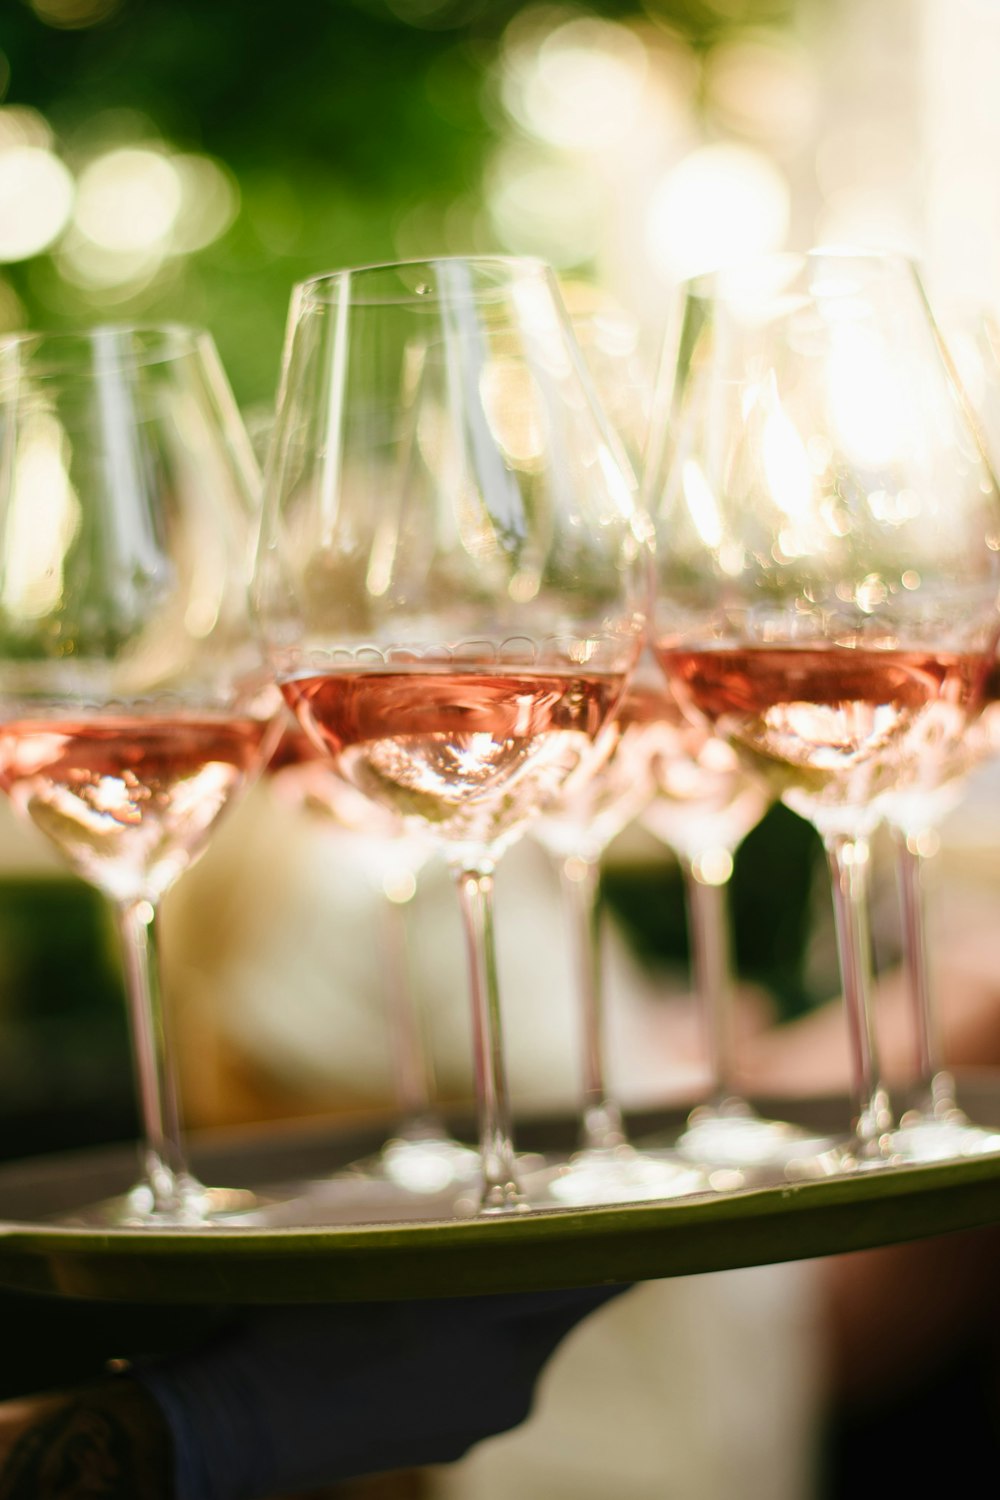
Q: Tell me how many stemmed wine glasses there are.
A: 7